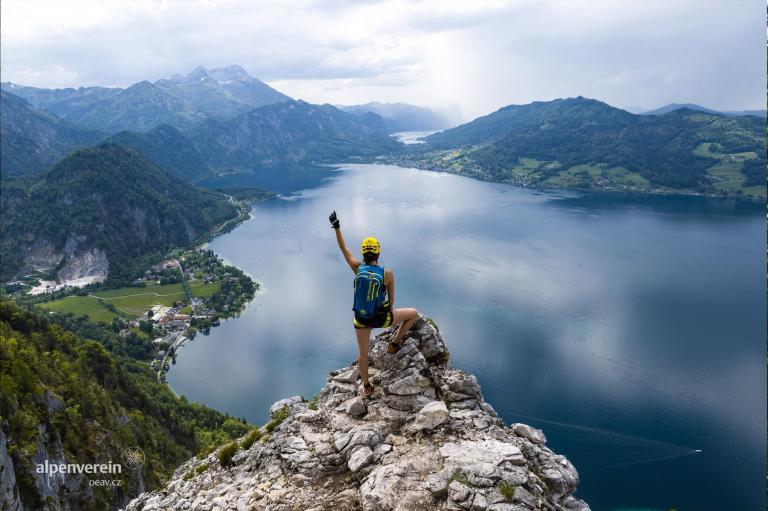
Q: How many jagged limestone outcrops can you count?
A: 1